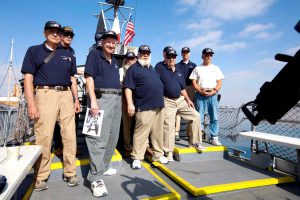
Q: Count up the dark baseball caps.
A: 9